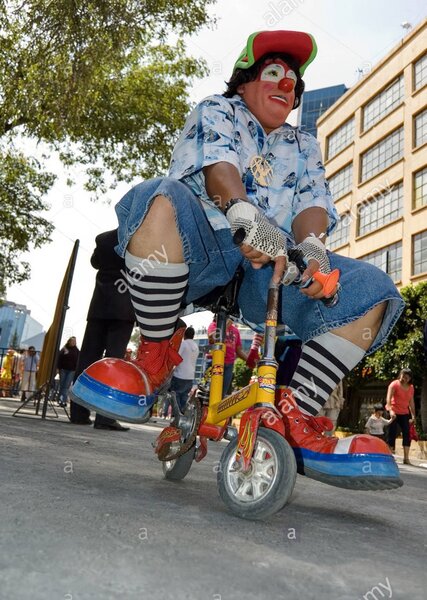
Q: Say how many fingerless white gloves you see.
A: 2